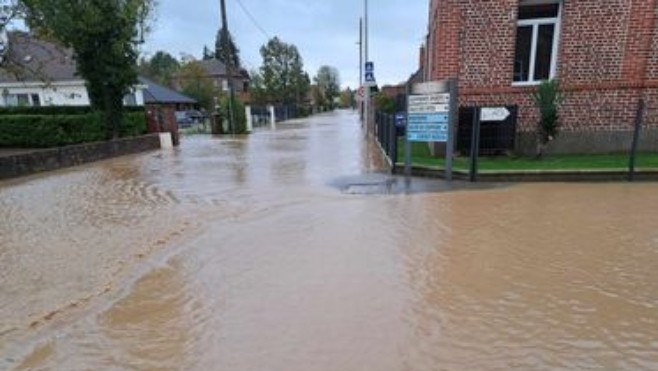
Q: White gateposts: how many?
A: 2